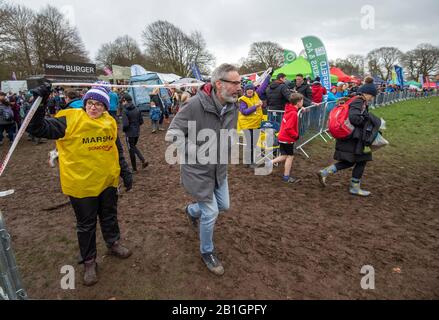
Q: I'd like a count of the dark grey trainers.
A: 2